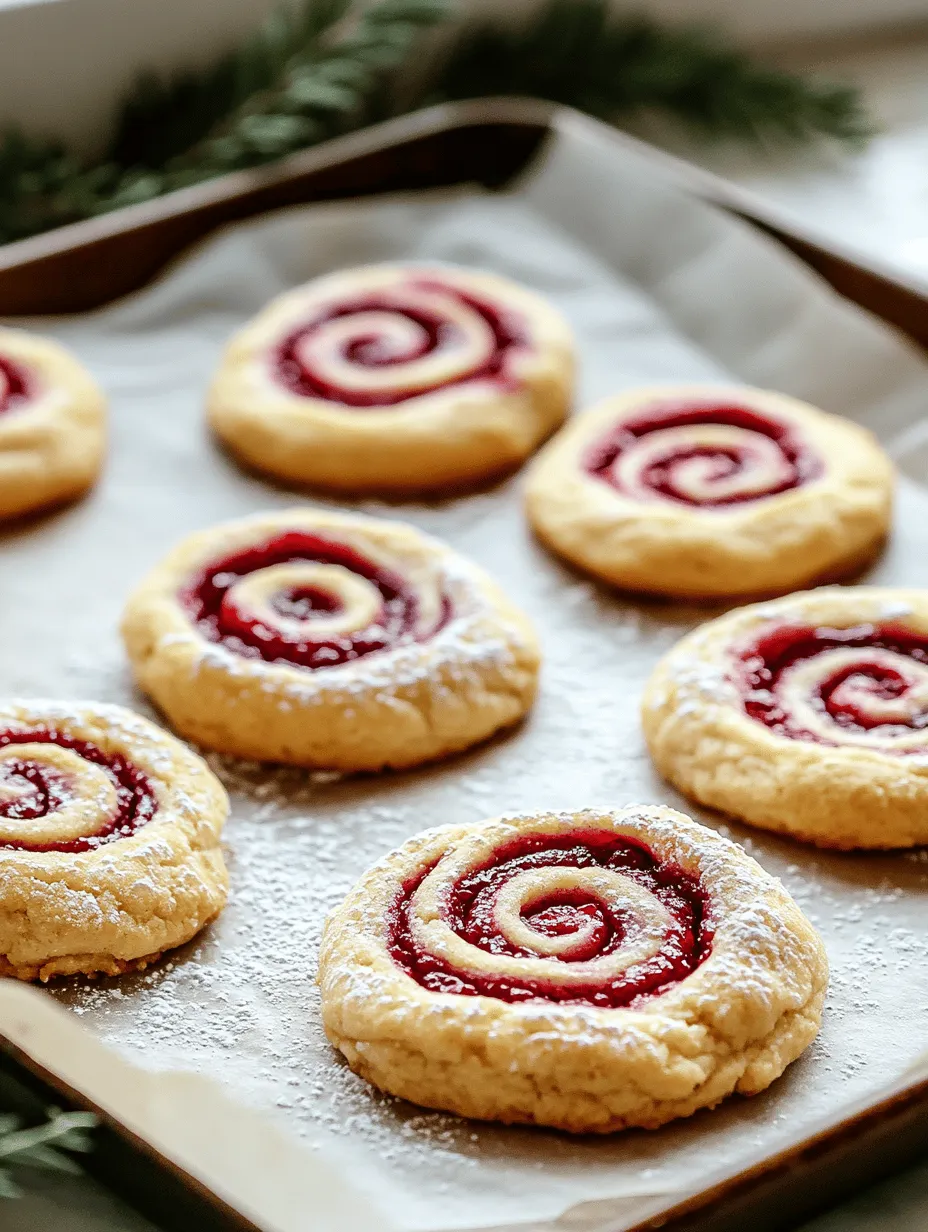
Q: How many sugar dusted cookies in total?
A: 4